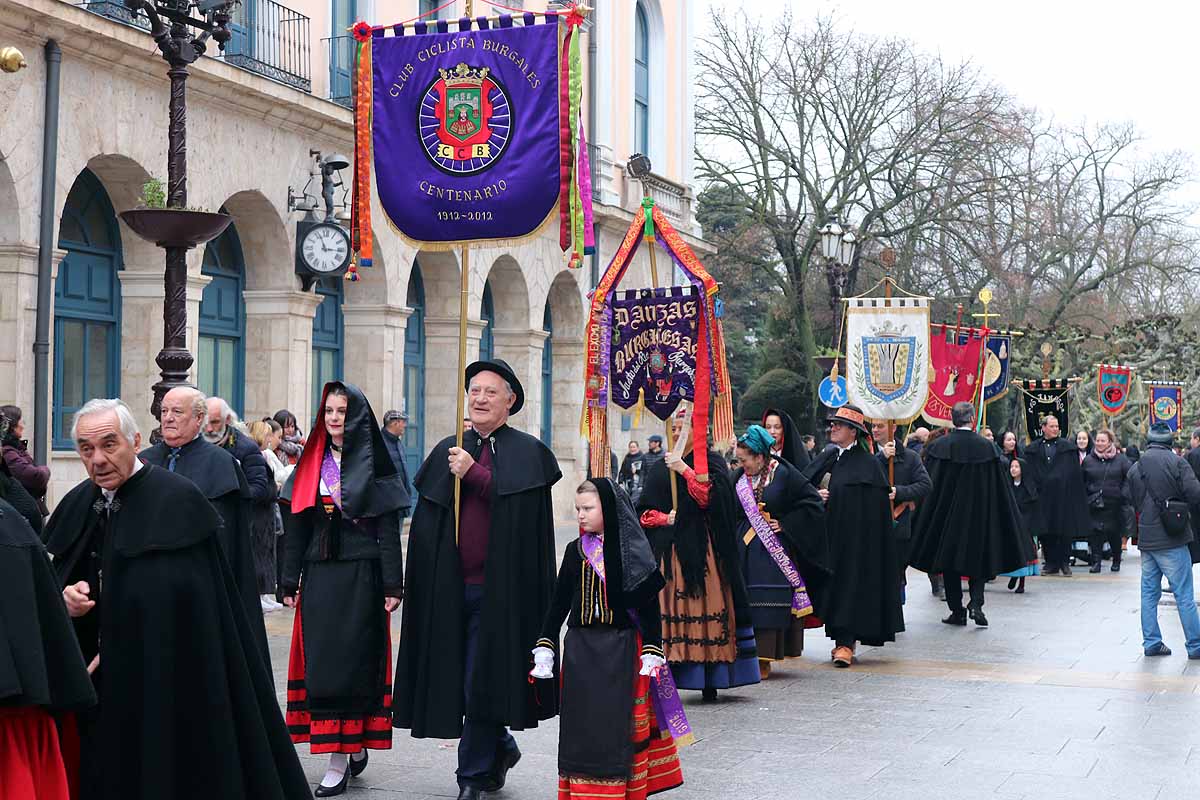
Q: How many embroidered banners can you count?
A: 8